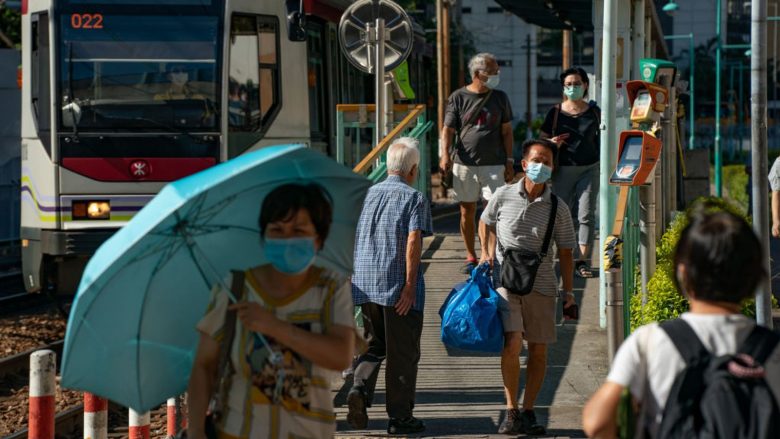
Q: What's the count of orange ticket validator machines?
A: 2